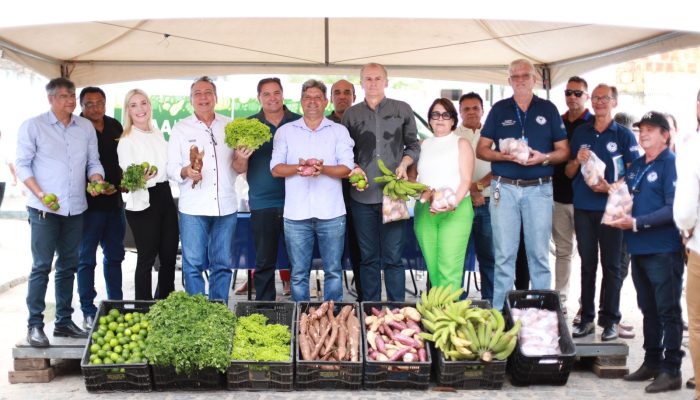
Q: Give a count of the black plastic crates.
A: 7